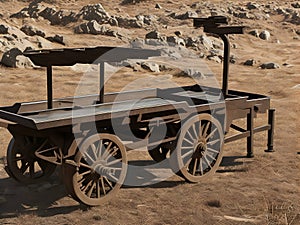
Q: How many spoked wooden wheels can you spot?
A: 4